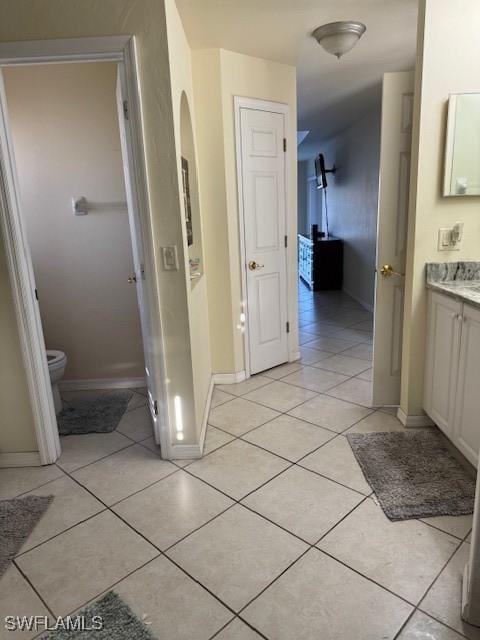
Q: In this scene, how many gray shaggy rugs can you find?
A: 4